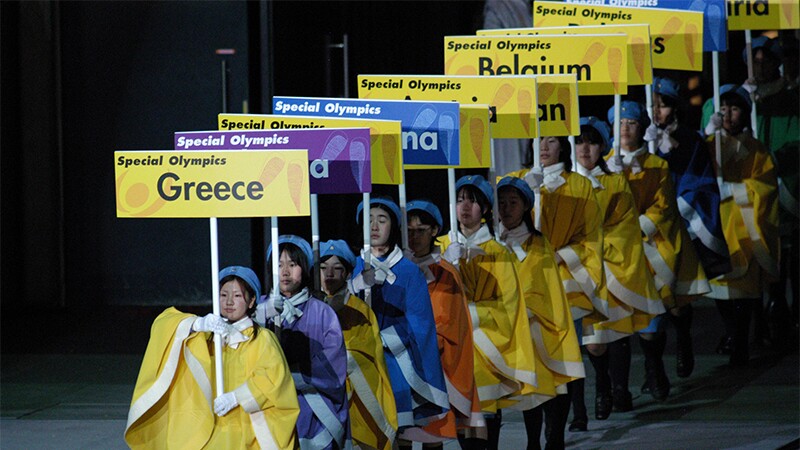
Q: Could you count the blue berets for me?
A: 12